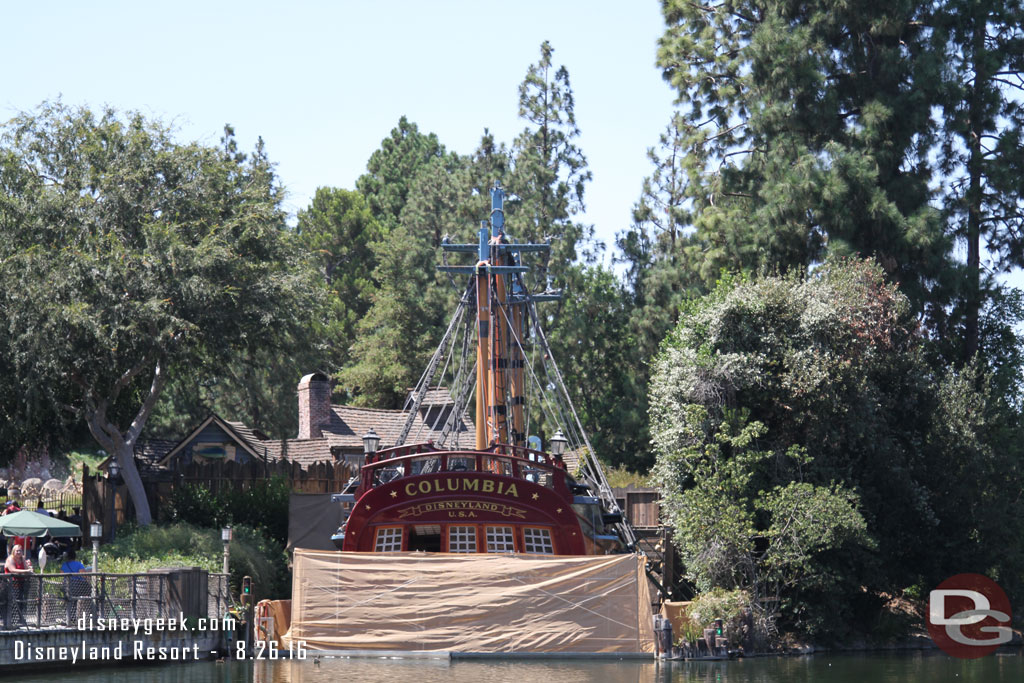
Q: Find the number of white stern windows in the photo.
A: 4